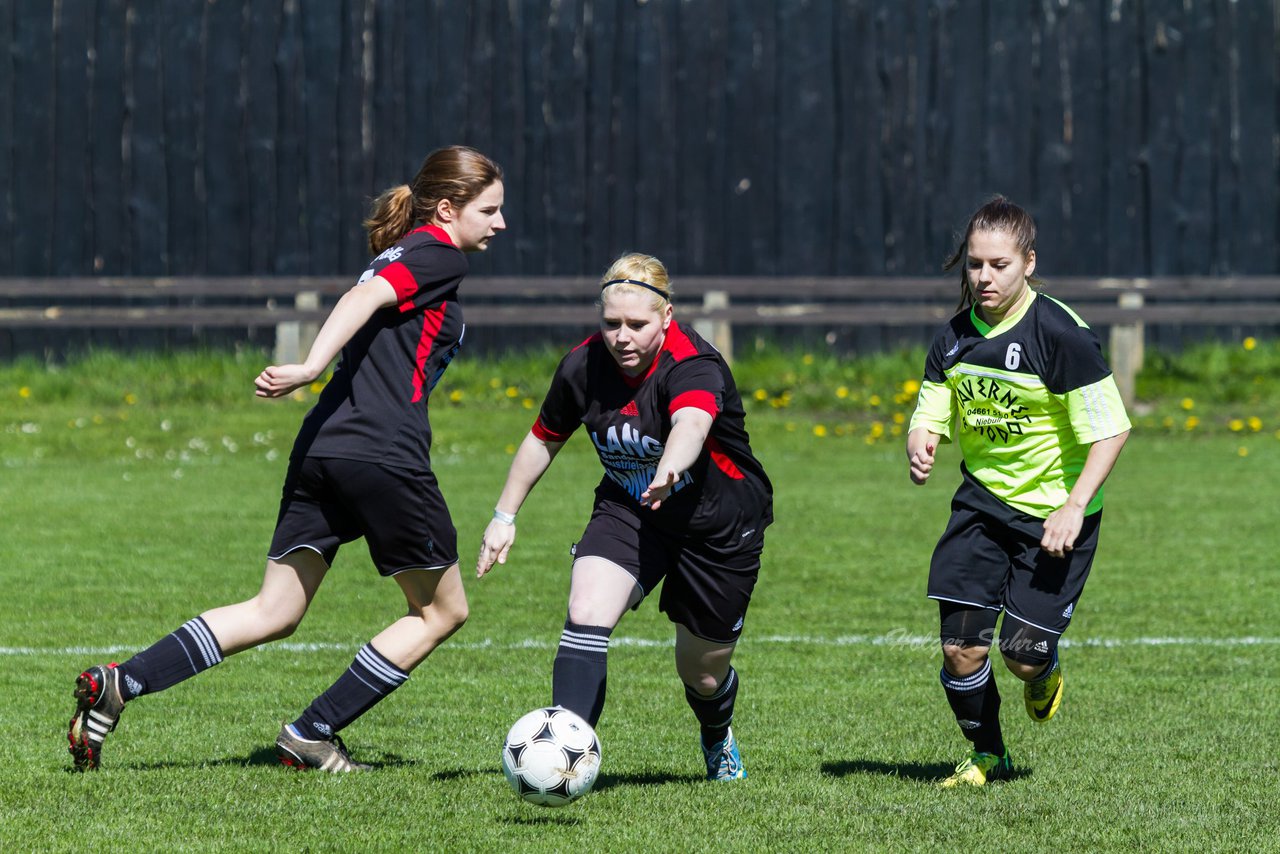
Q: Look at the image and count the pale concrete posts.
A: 3